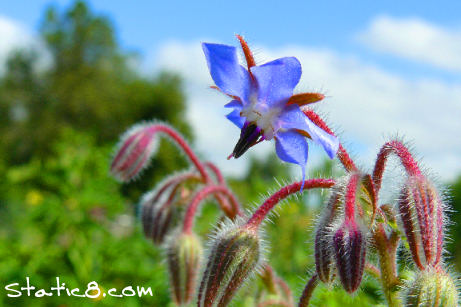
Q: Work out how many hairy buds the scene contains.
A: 8